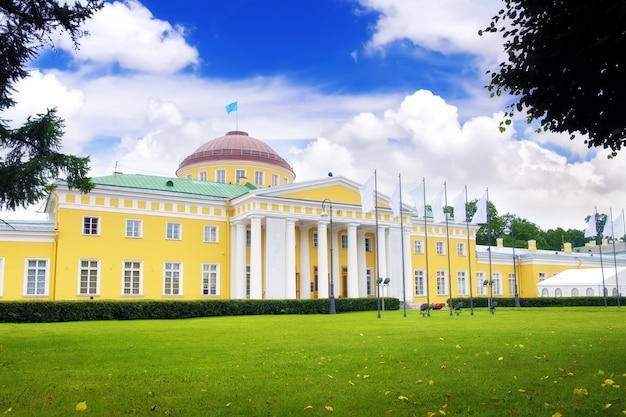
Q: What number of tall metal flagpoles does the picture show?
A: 9